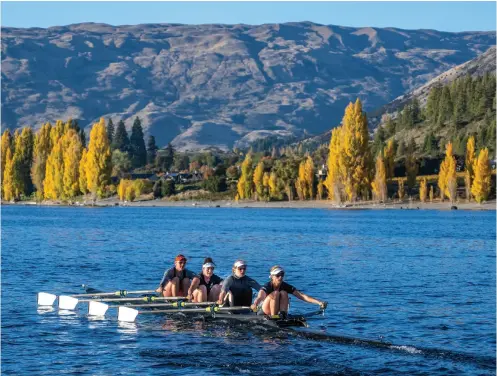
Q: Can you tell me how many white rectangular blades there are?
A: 4